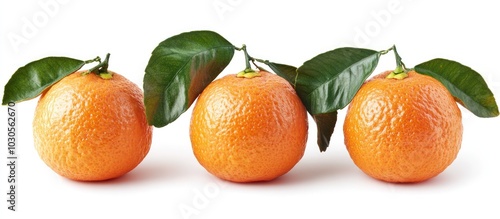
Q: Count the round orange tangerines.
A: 3